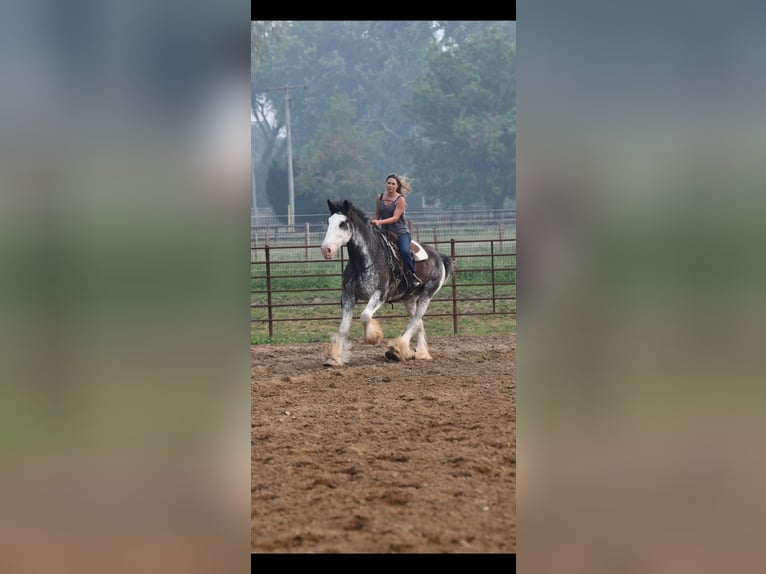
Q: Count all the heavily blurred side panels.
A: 2